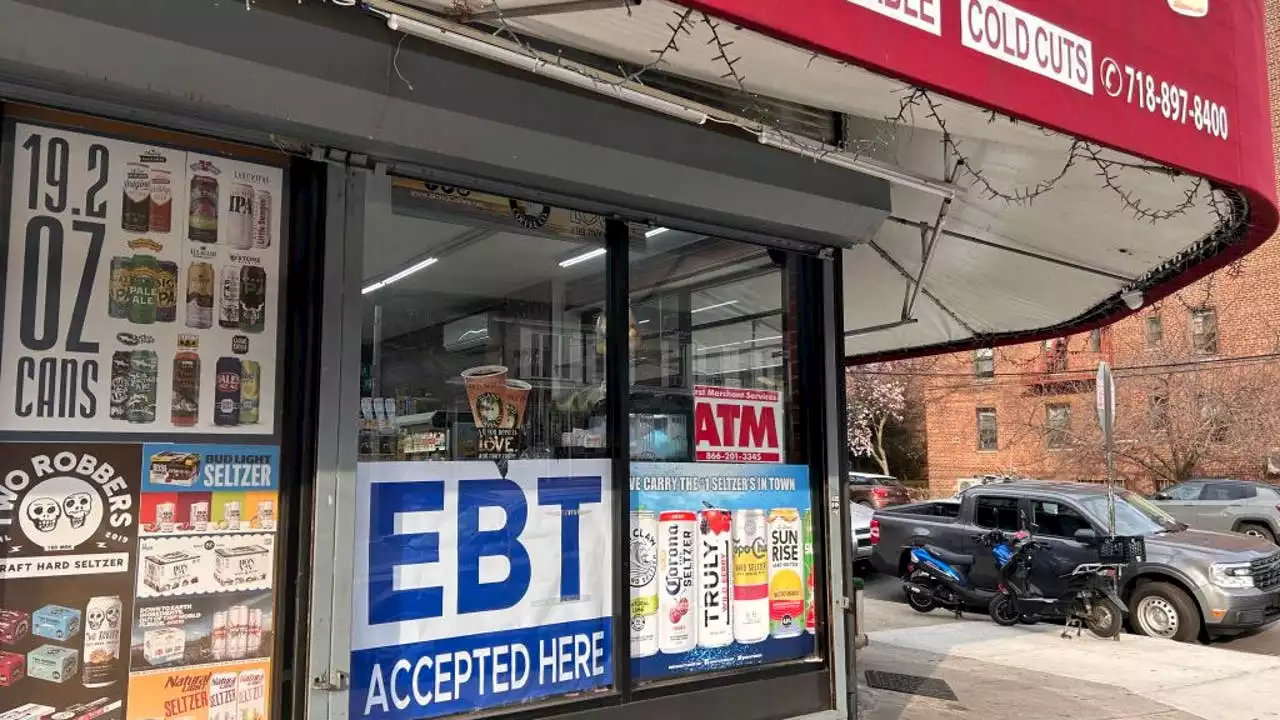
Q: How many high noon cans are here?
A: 0